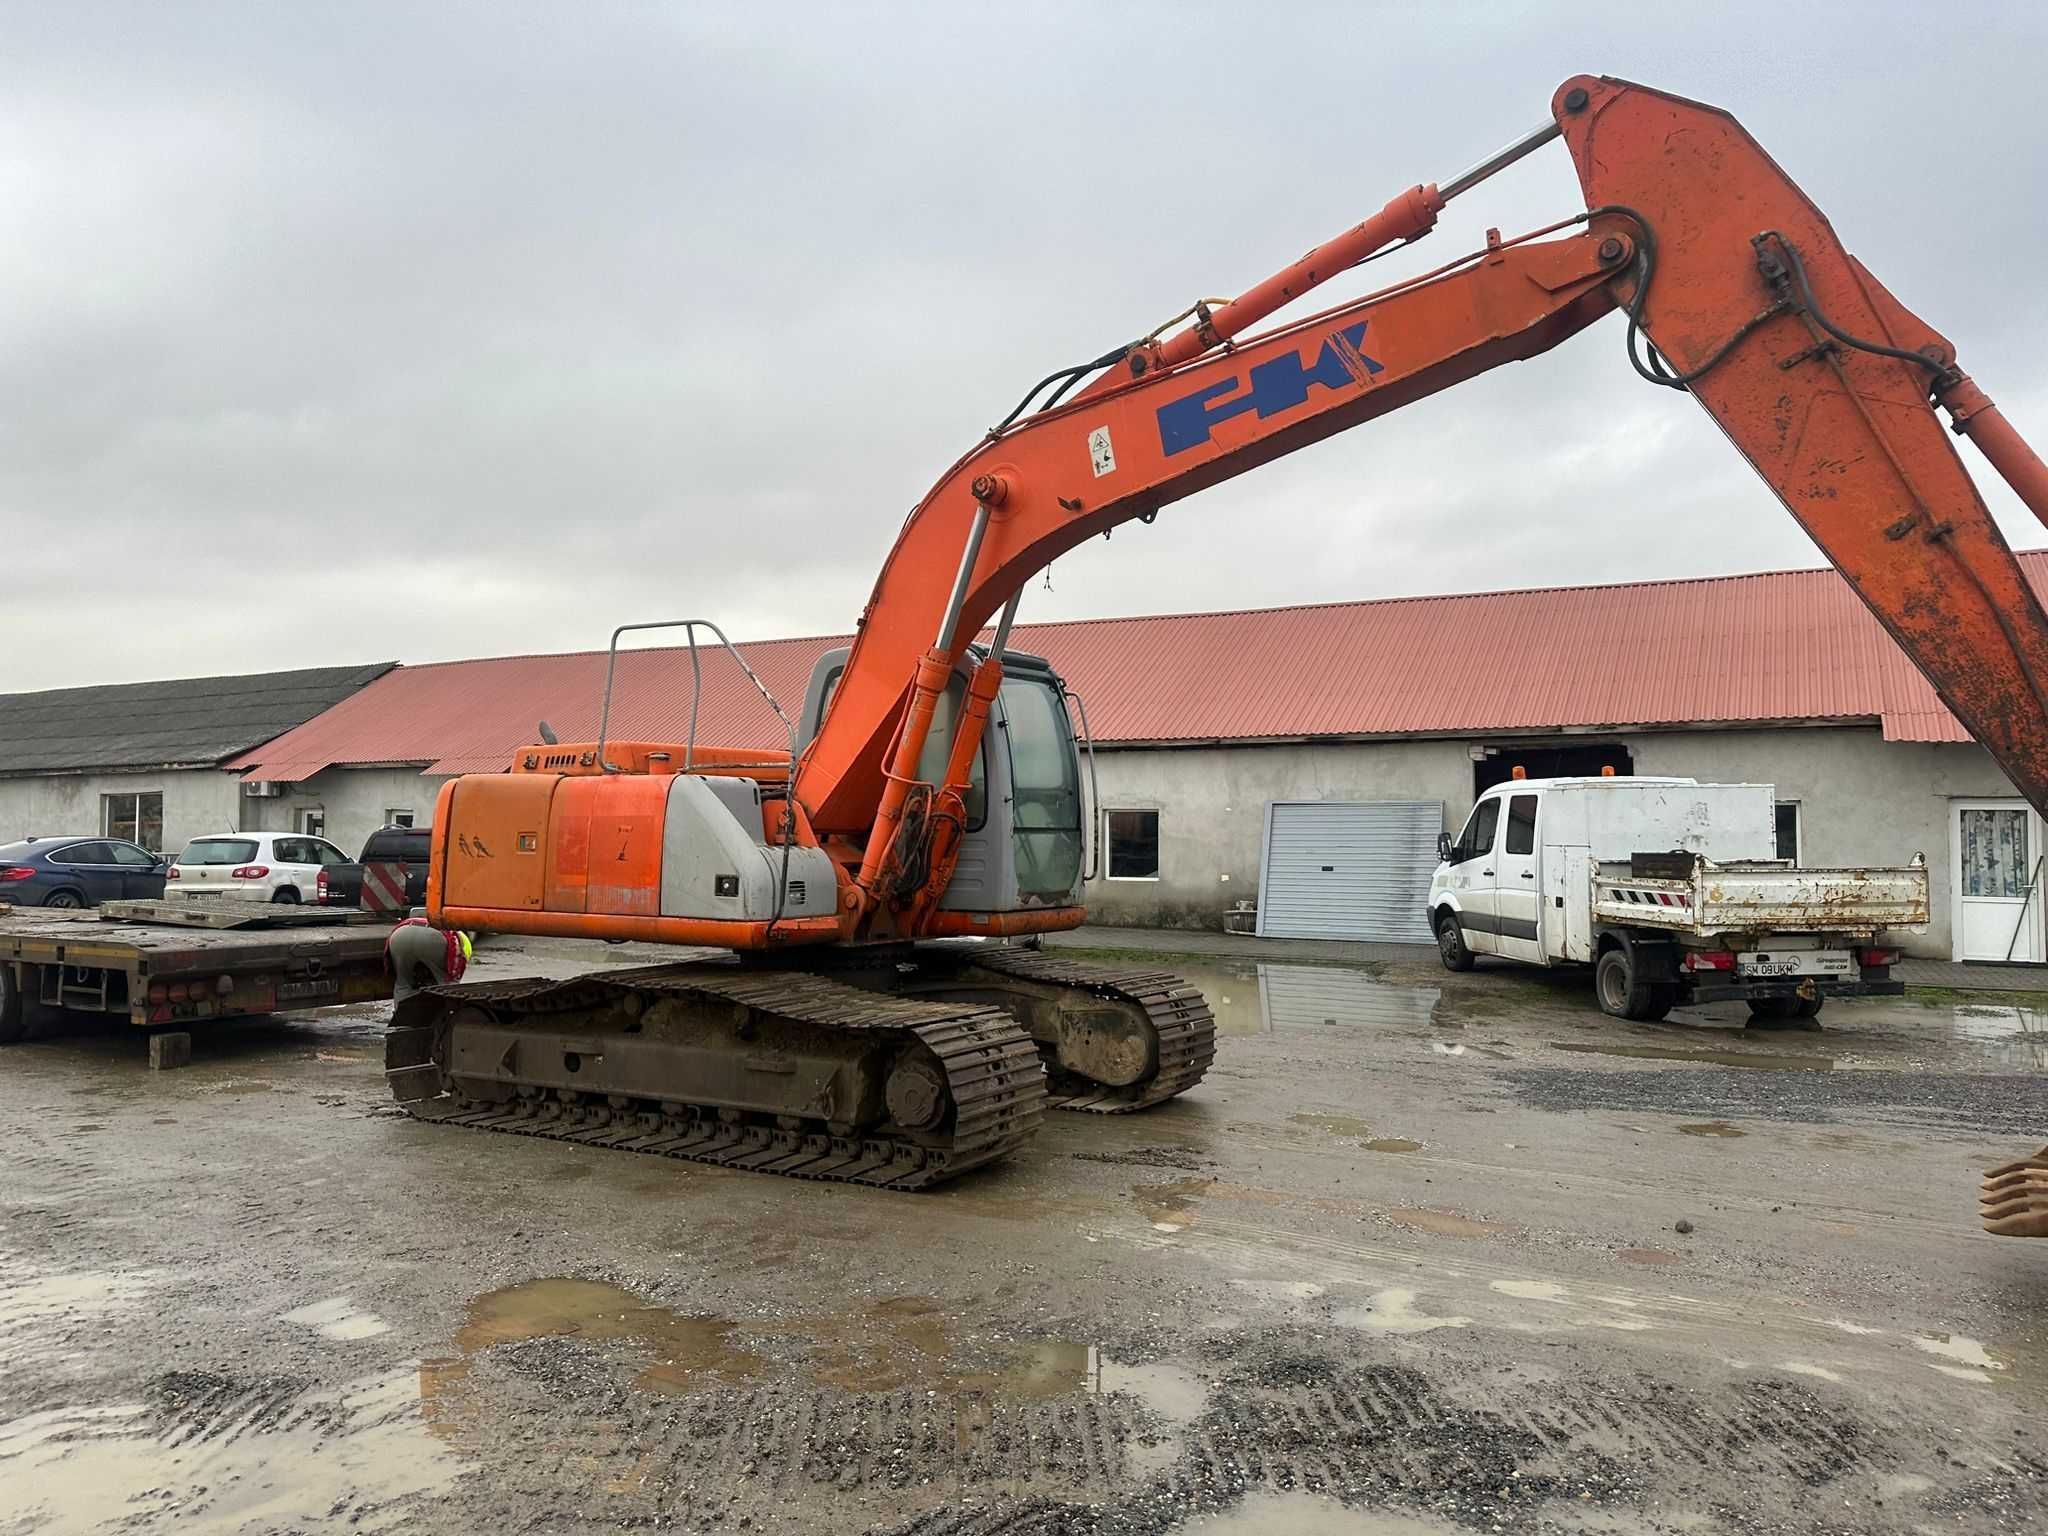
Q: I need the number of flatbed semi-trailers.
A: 1